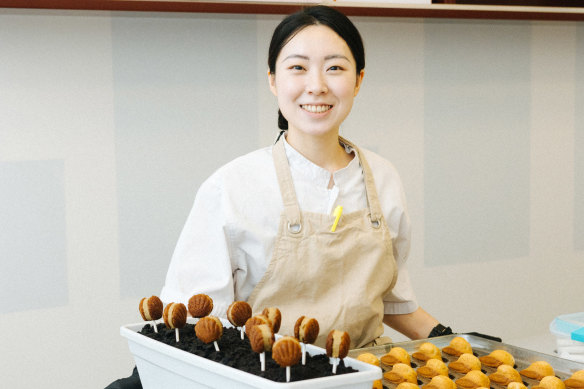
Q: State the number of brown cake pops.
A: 11